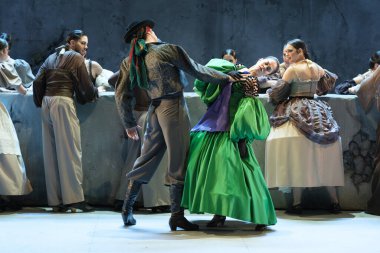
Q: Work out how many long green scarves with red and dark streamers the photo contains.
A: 1